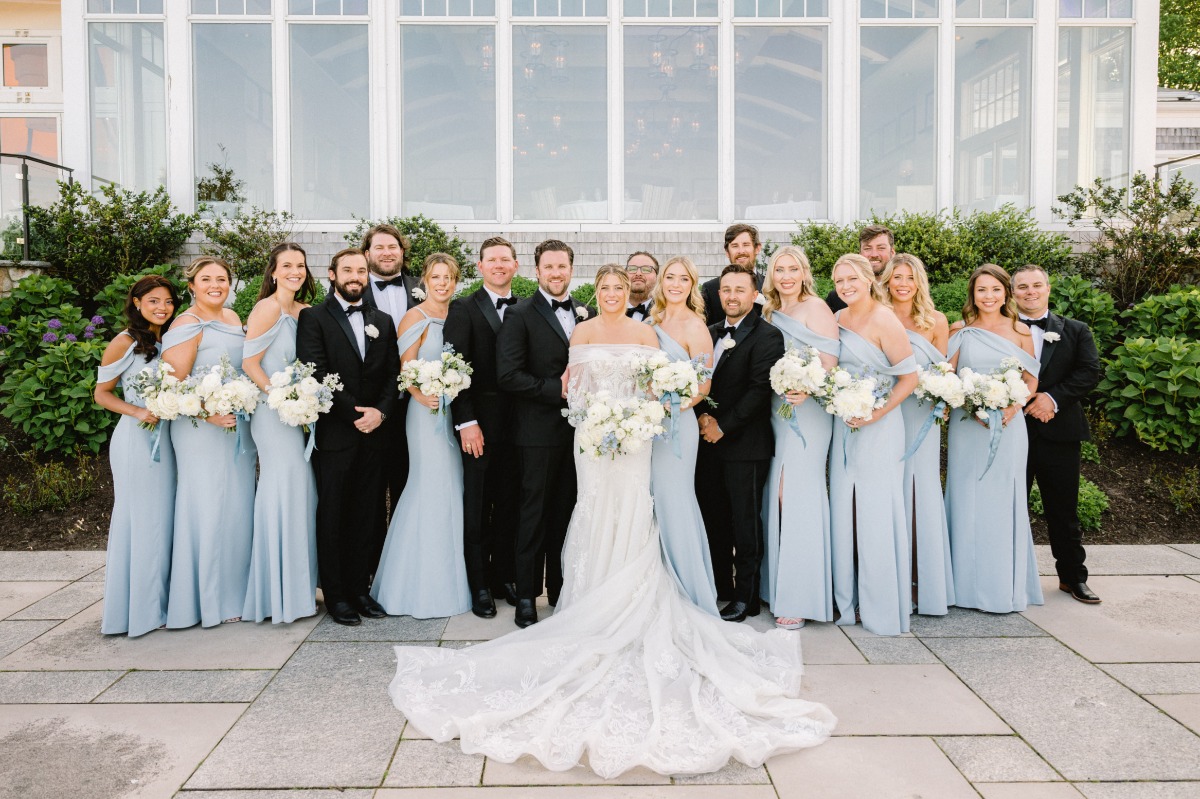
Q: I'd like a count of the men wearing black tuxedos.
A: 9